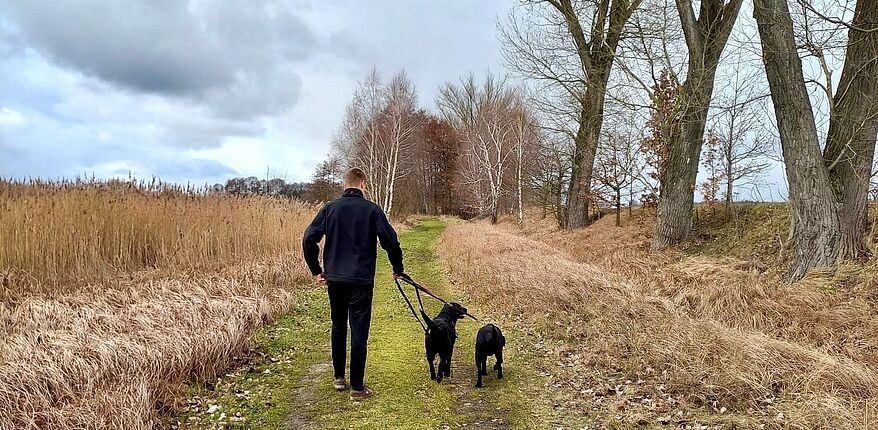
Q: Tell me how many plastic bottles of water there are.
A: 0